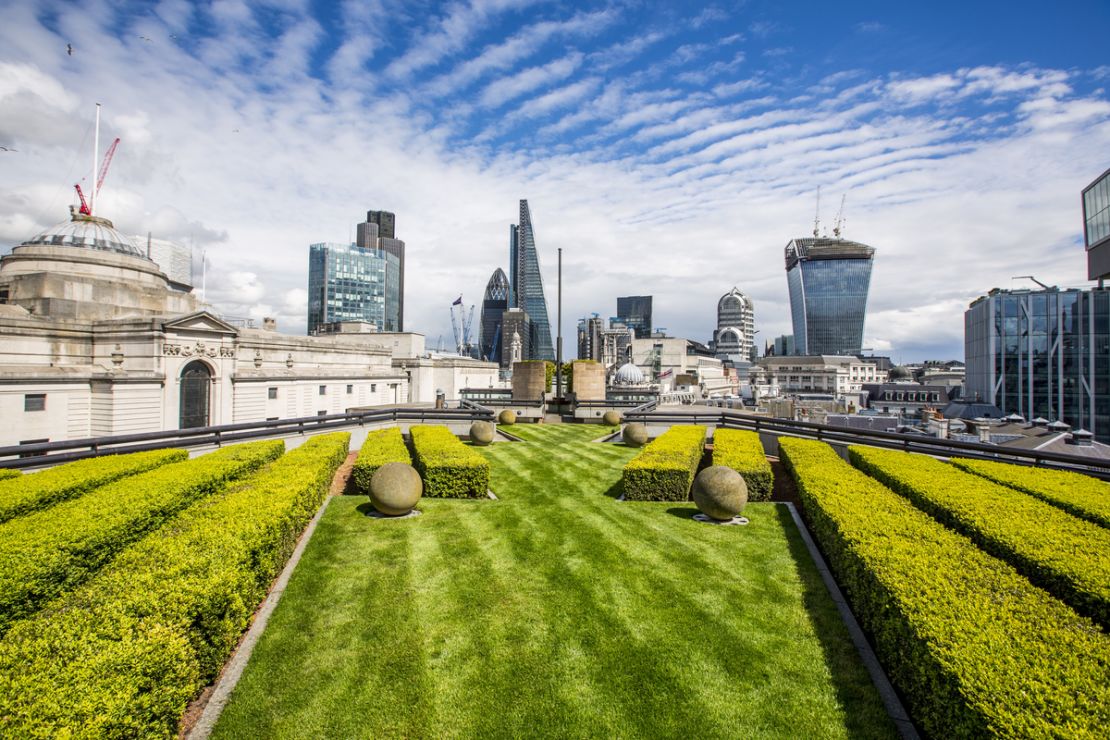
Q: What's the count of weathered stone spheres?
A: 6